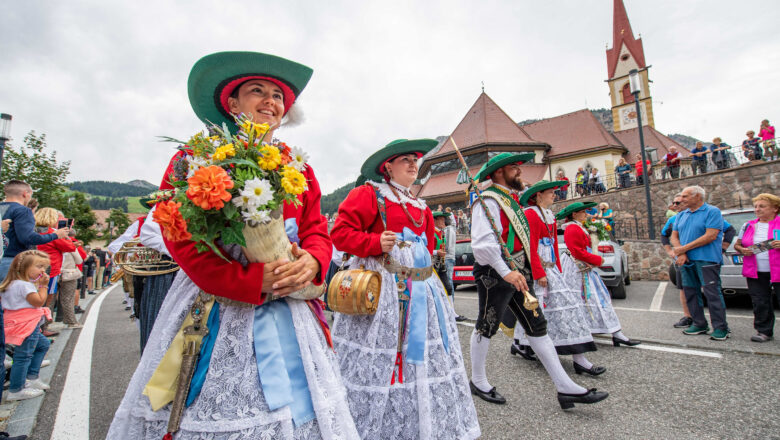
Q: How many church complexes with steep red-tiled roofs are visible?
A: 1